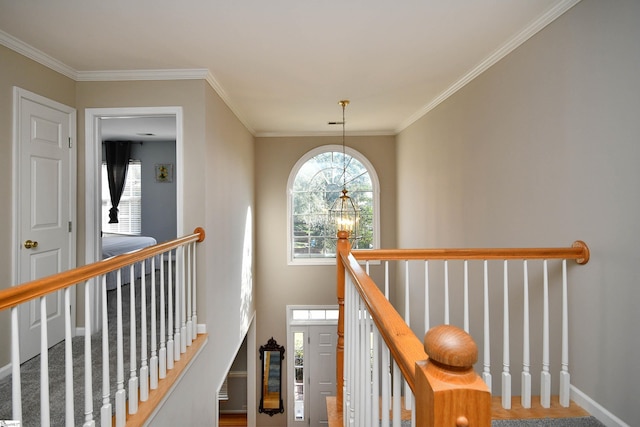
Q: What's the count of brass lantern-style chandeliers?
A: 1